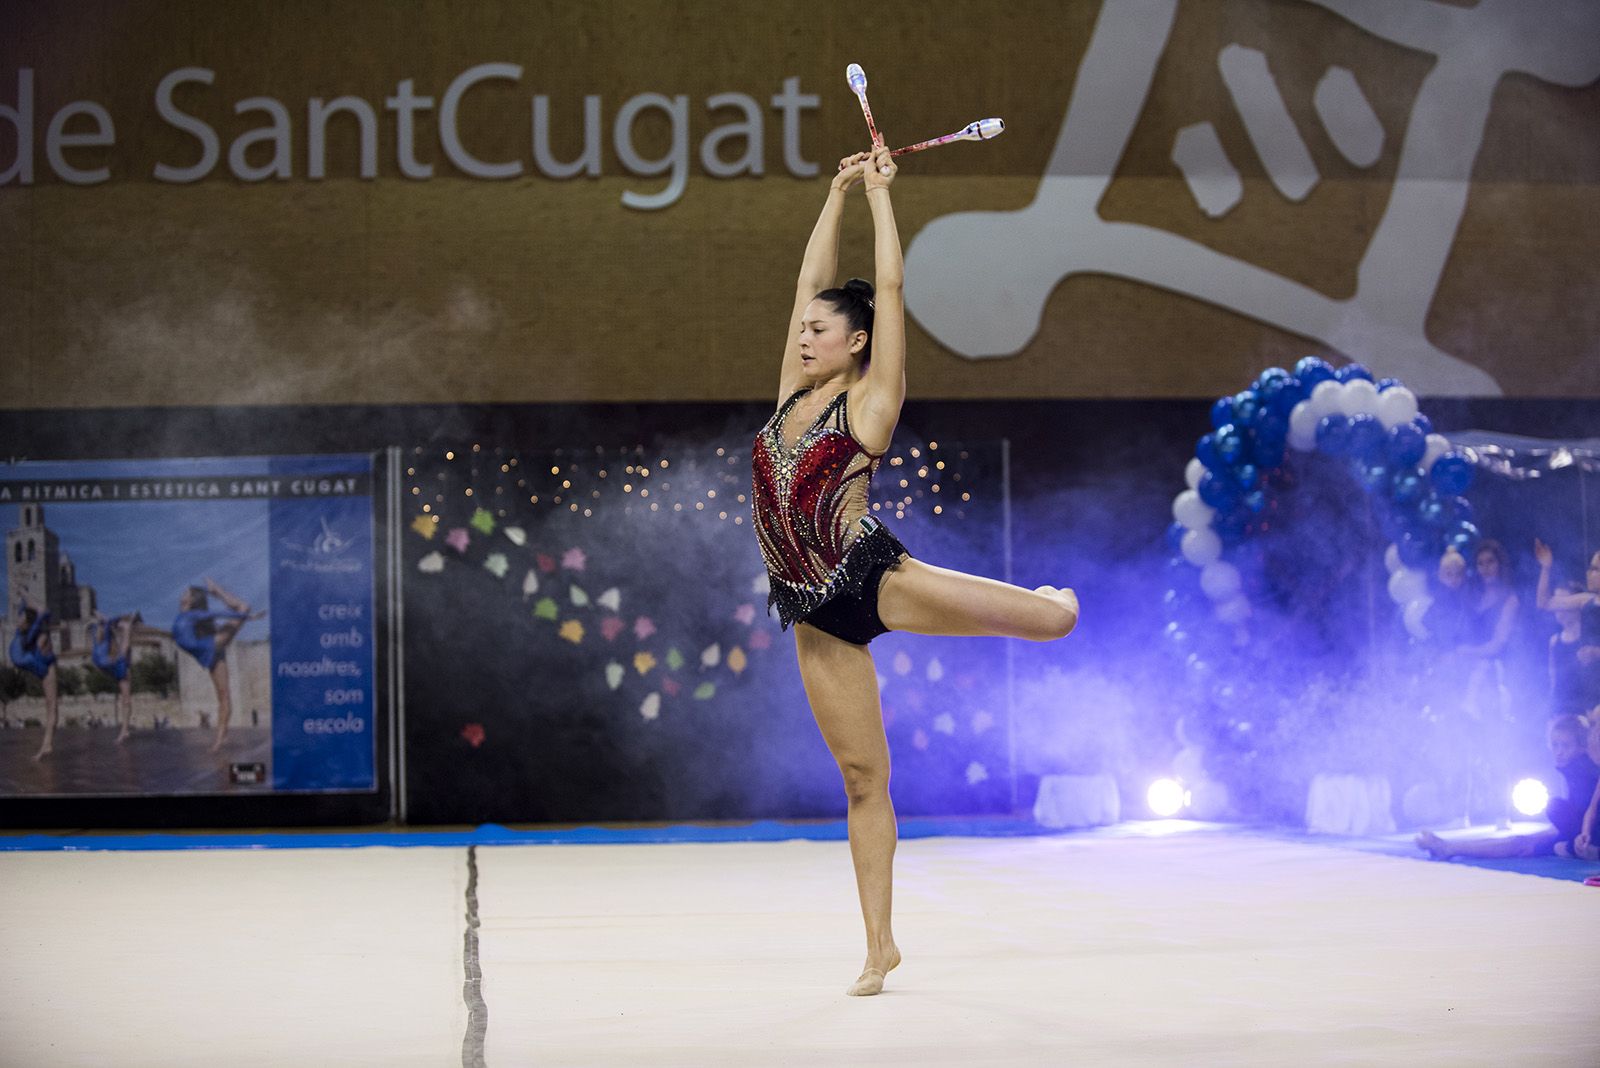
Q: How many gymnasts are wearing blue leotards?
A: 3